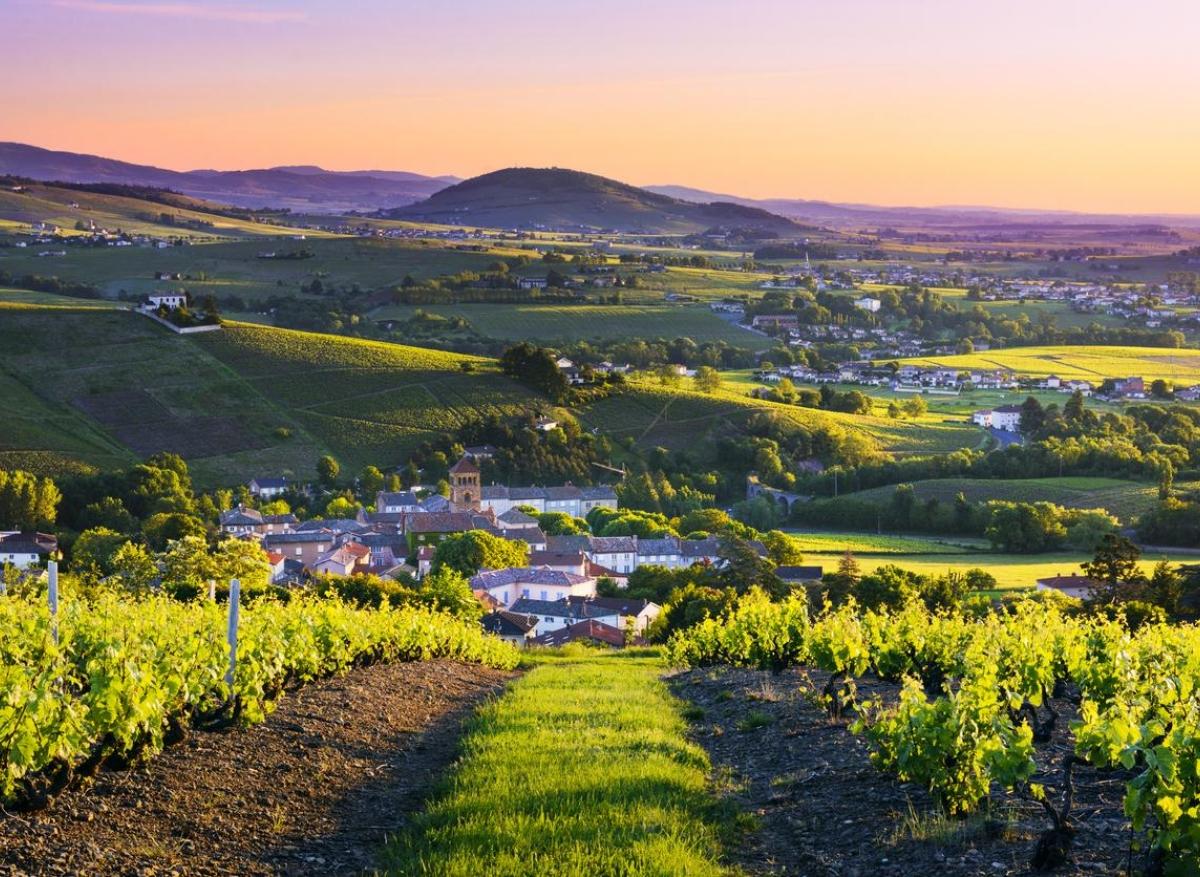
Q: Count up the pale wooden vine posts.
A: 3